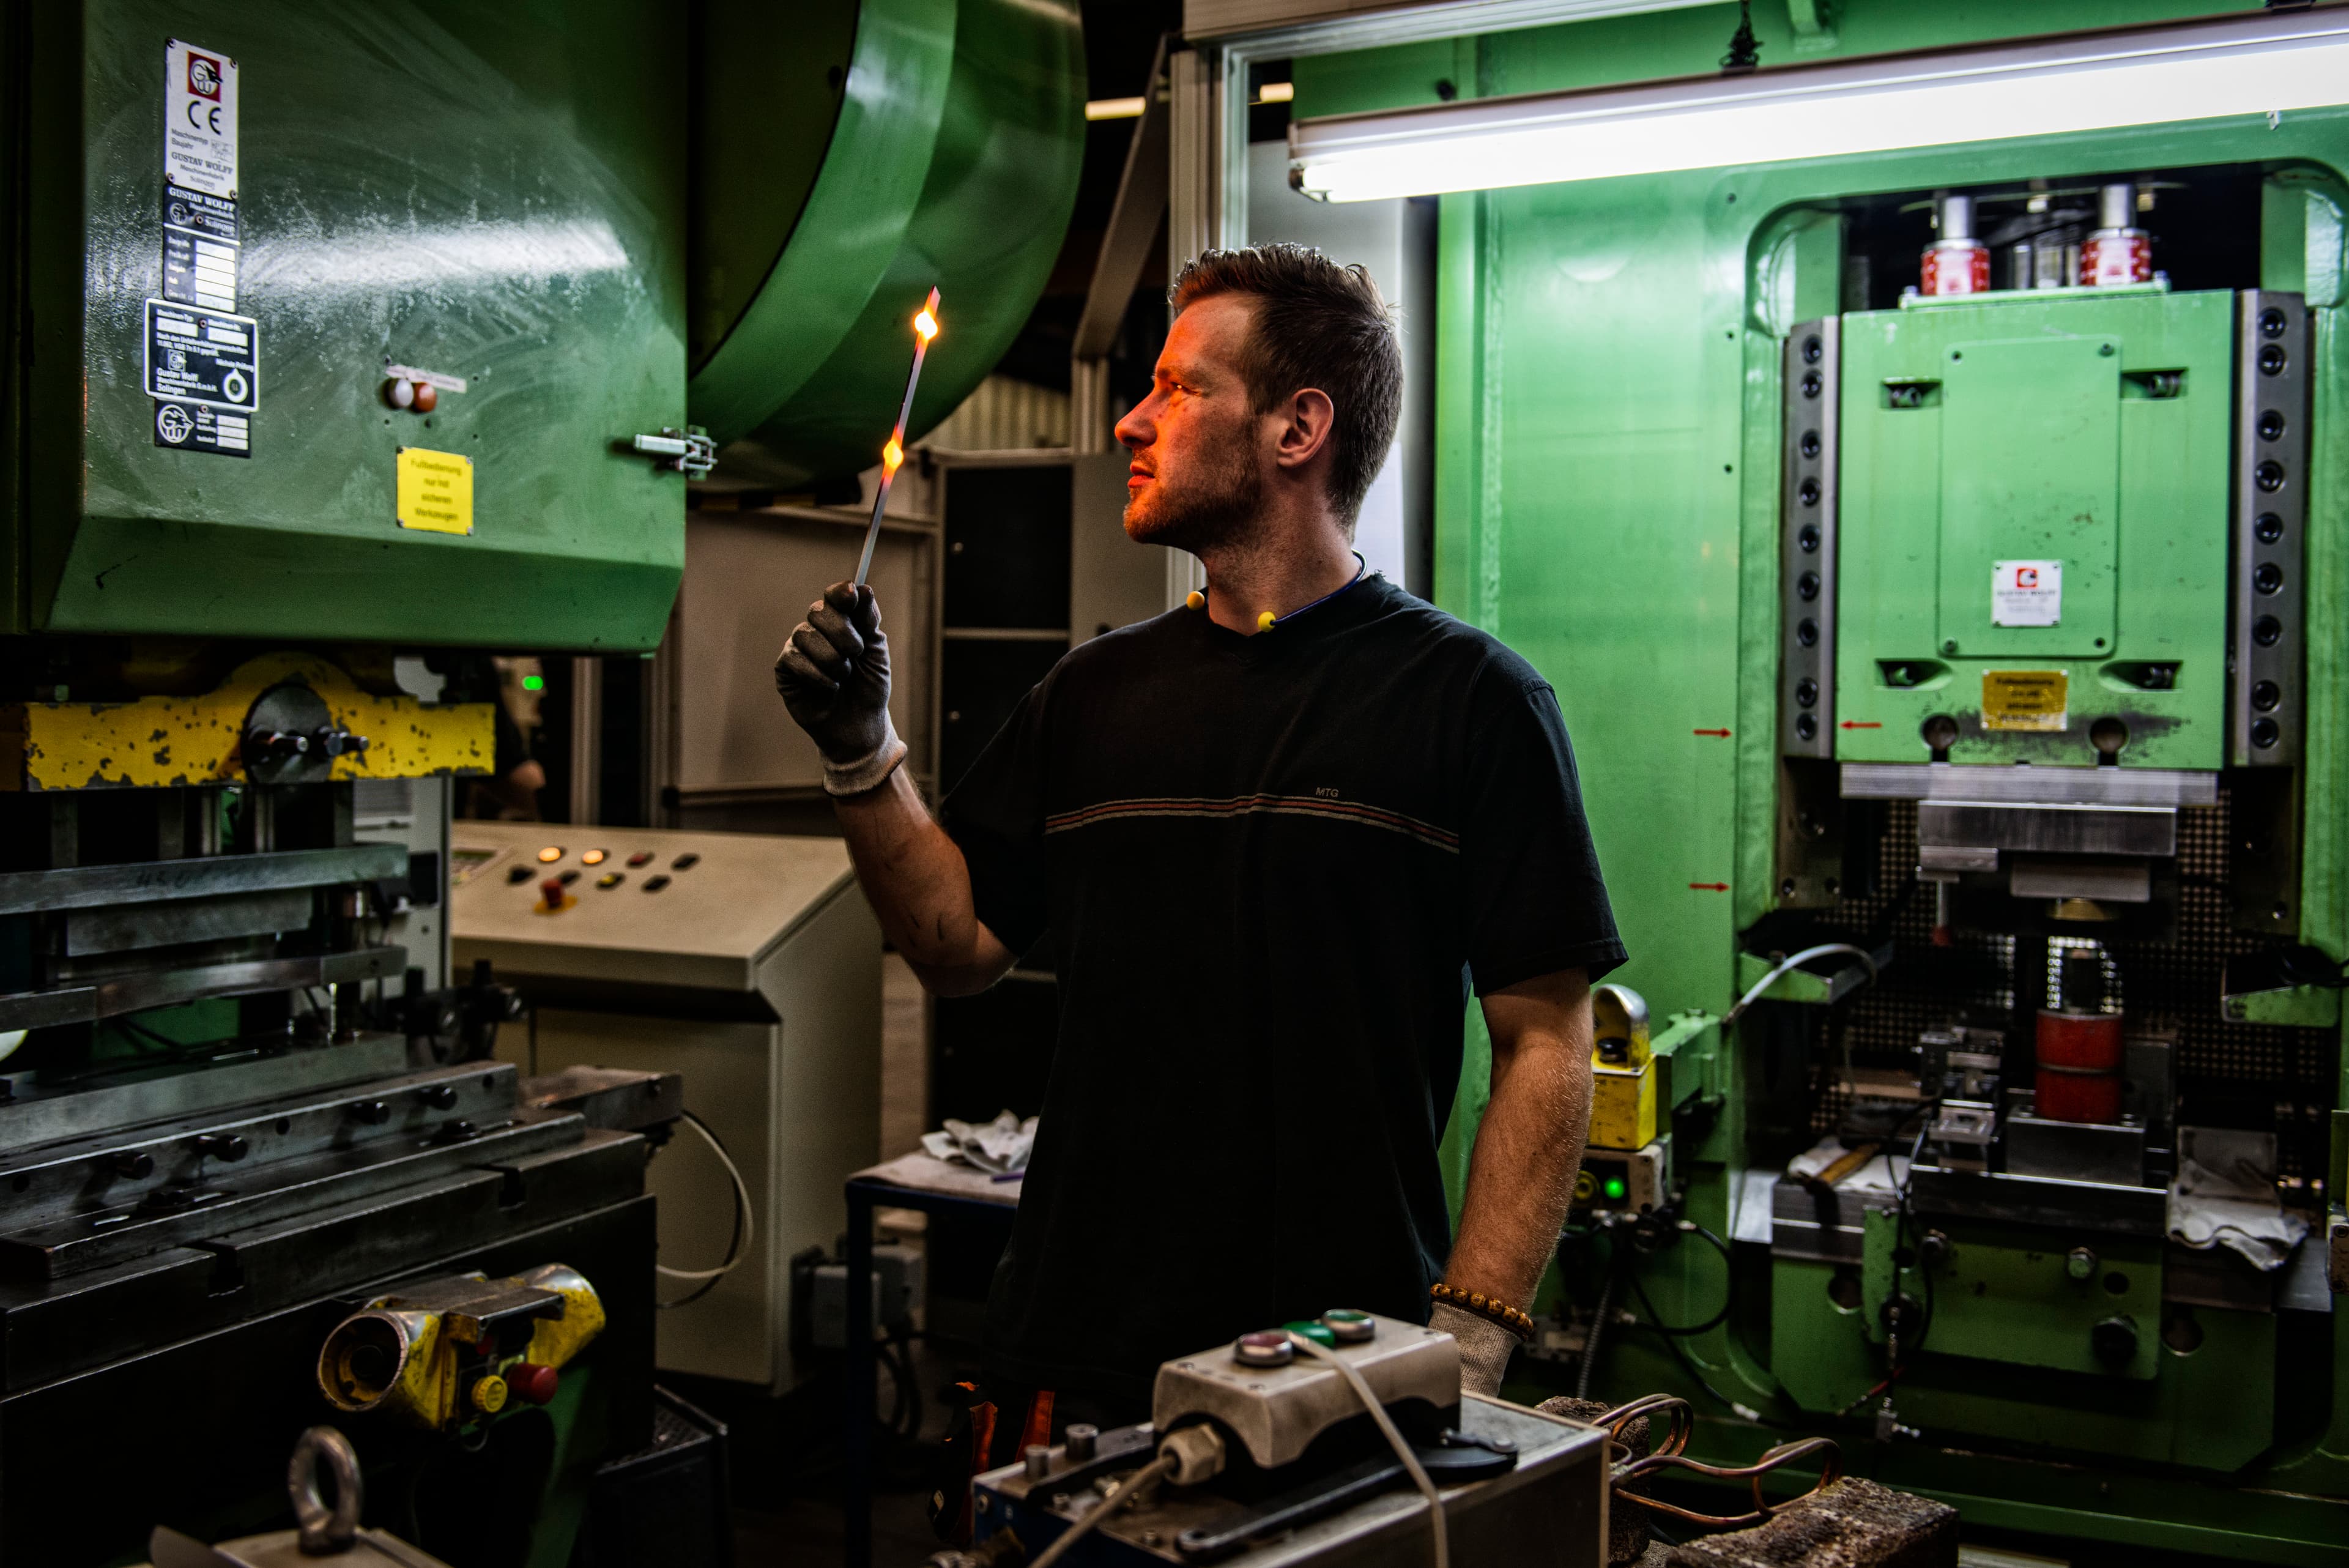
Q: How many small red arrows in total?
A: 3